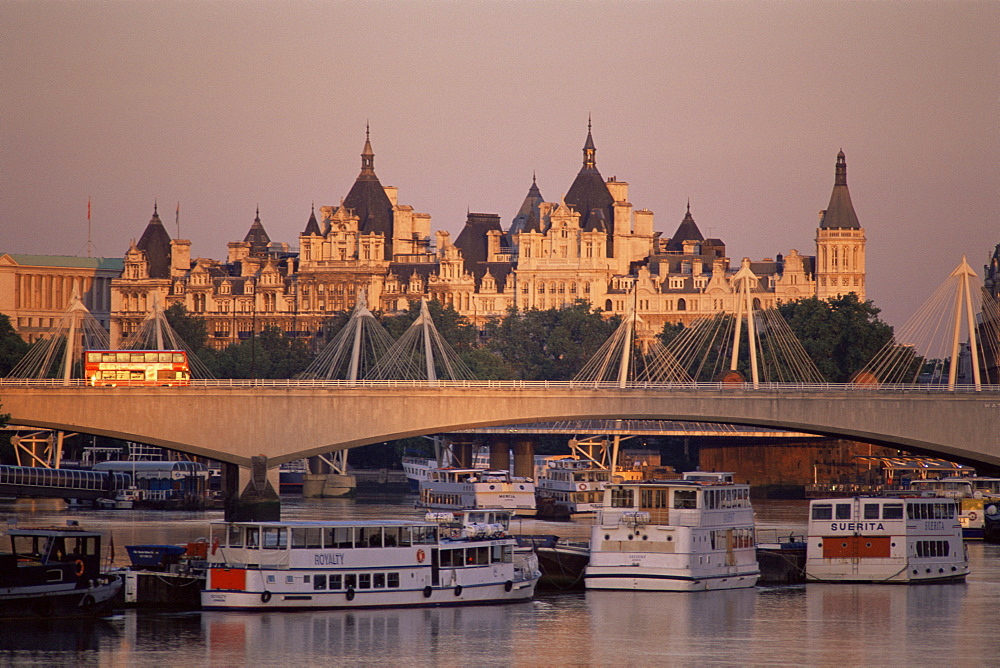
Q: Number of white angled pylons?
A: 7